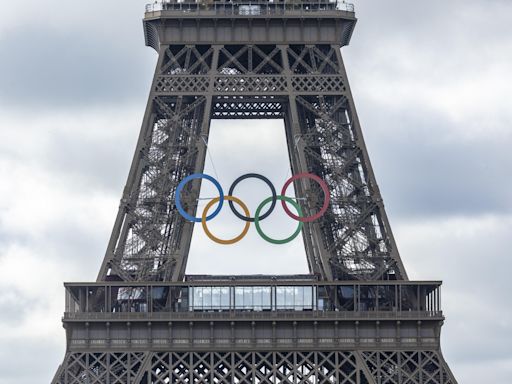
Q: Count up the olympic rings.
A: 5